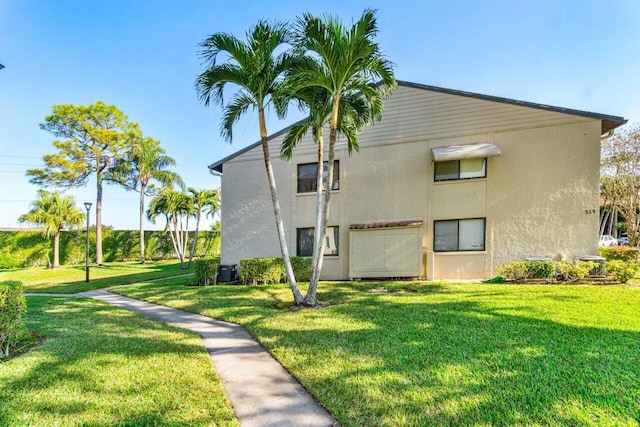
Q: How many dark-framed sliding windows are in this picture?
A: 4